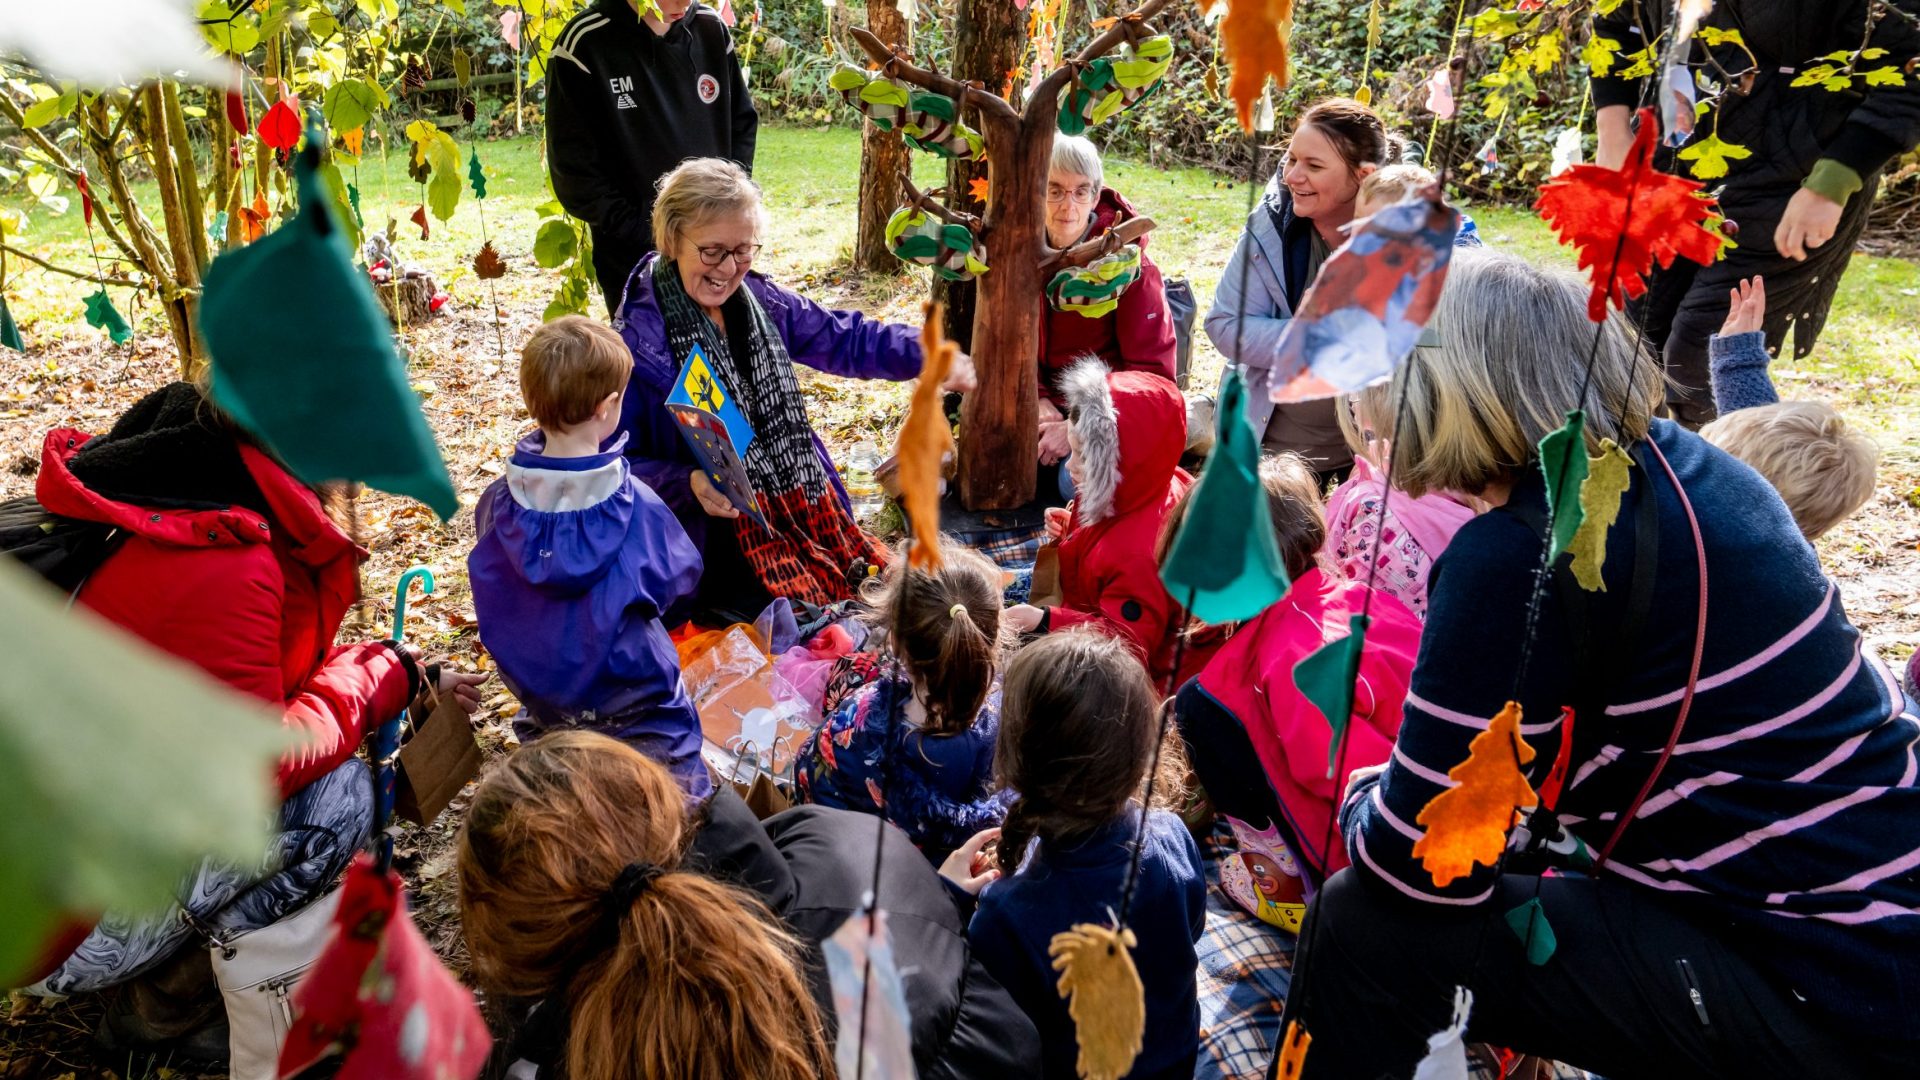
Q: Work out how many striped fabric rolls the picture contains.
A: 4